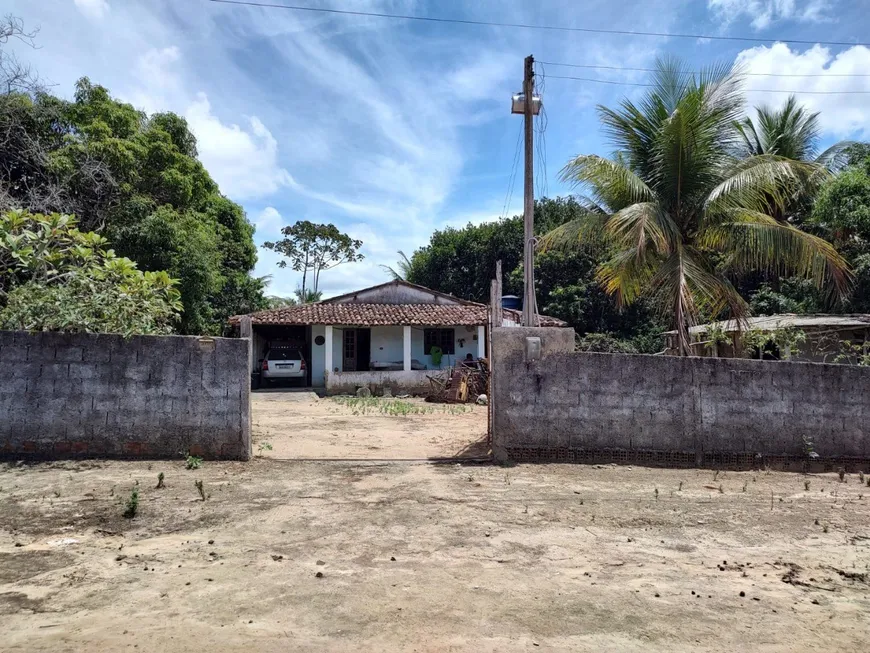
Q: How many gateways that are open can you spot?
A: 1